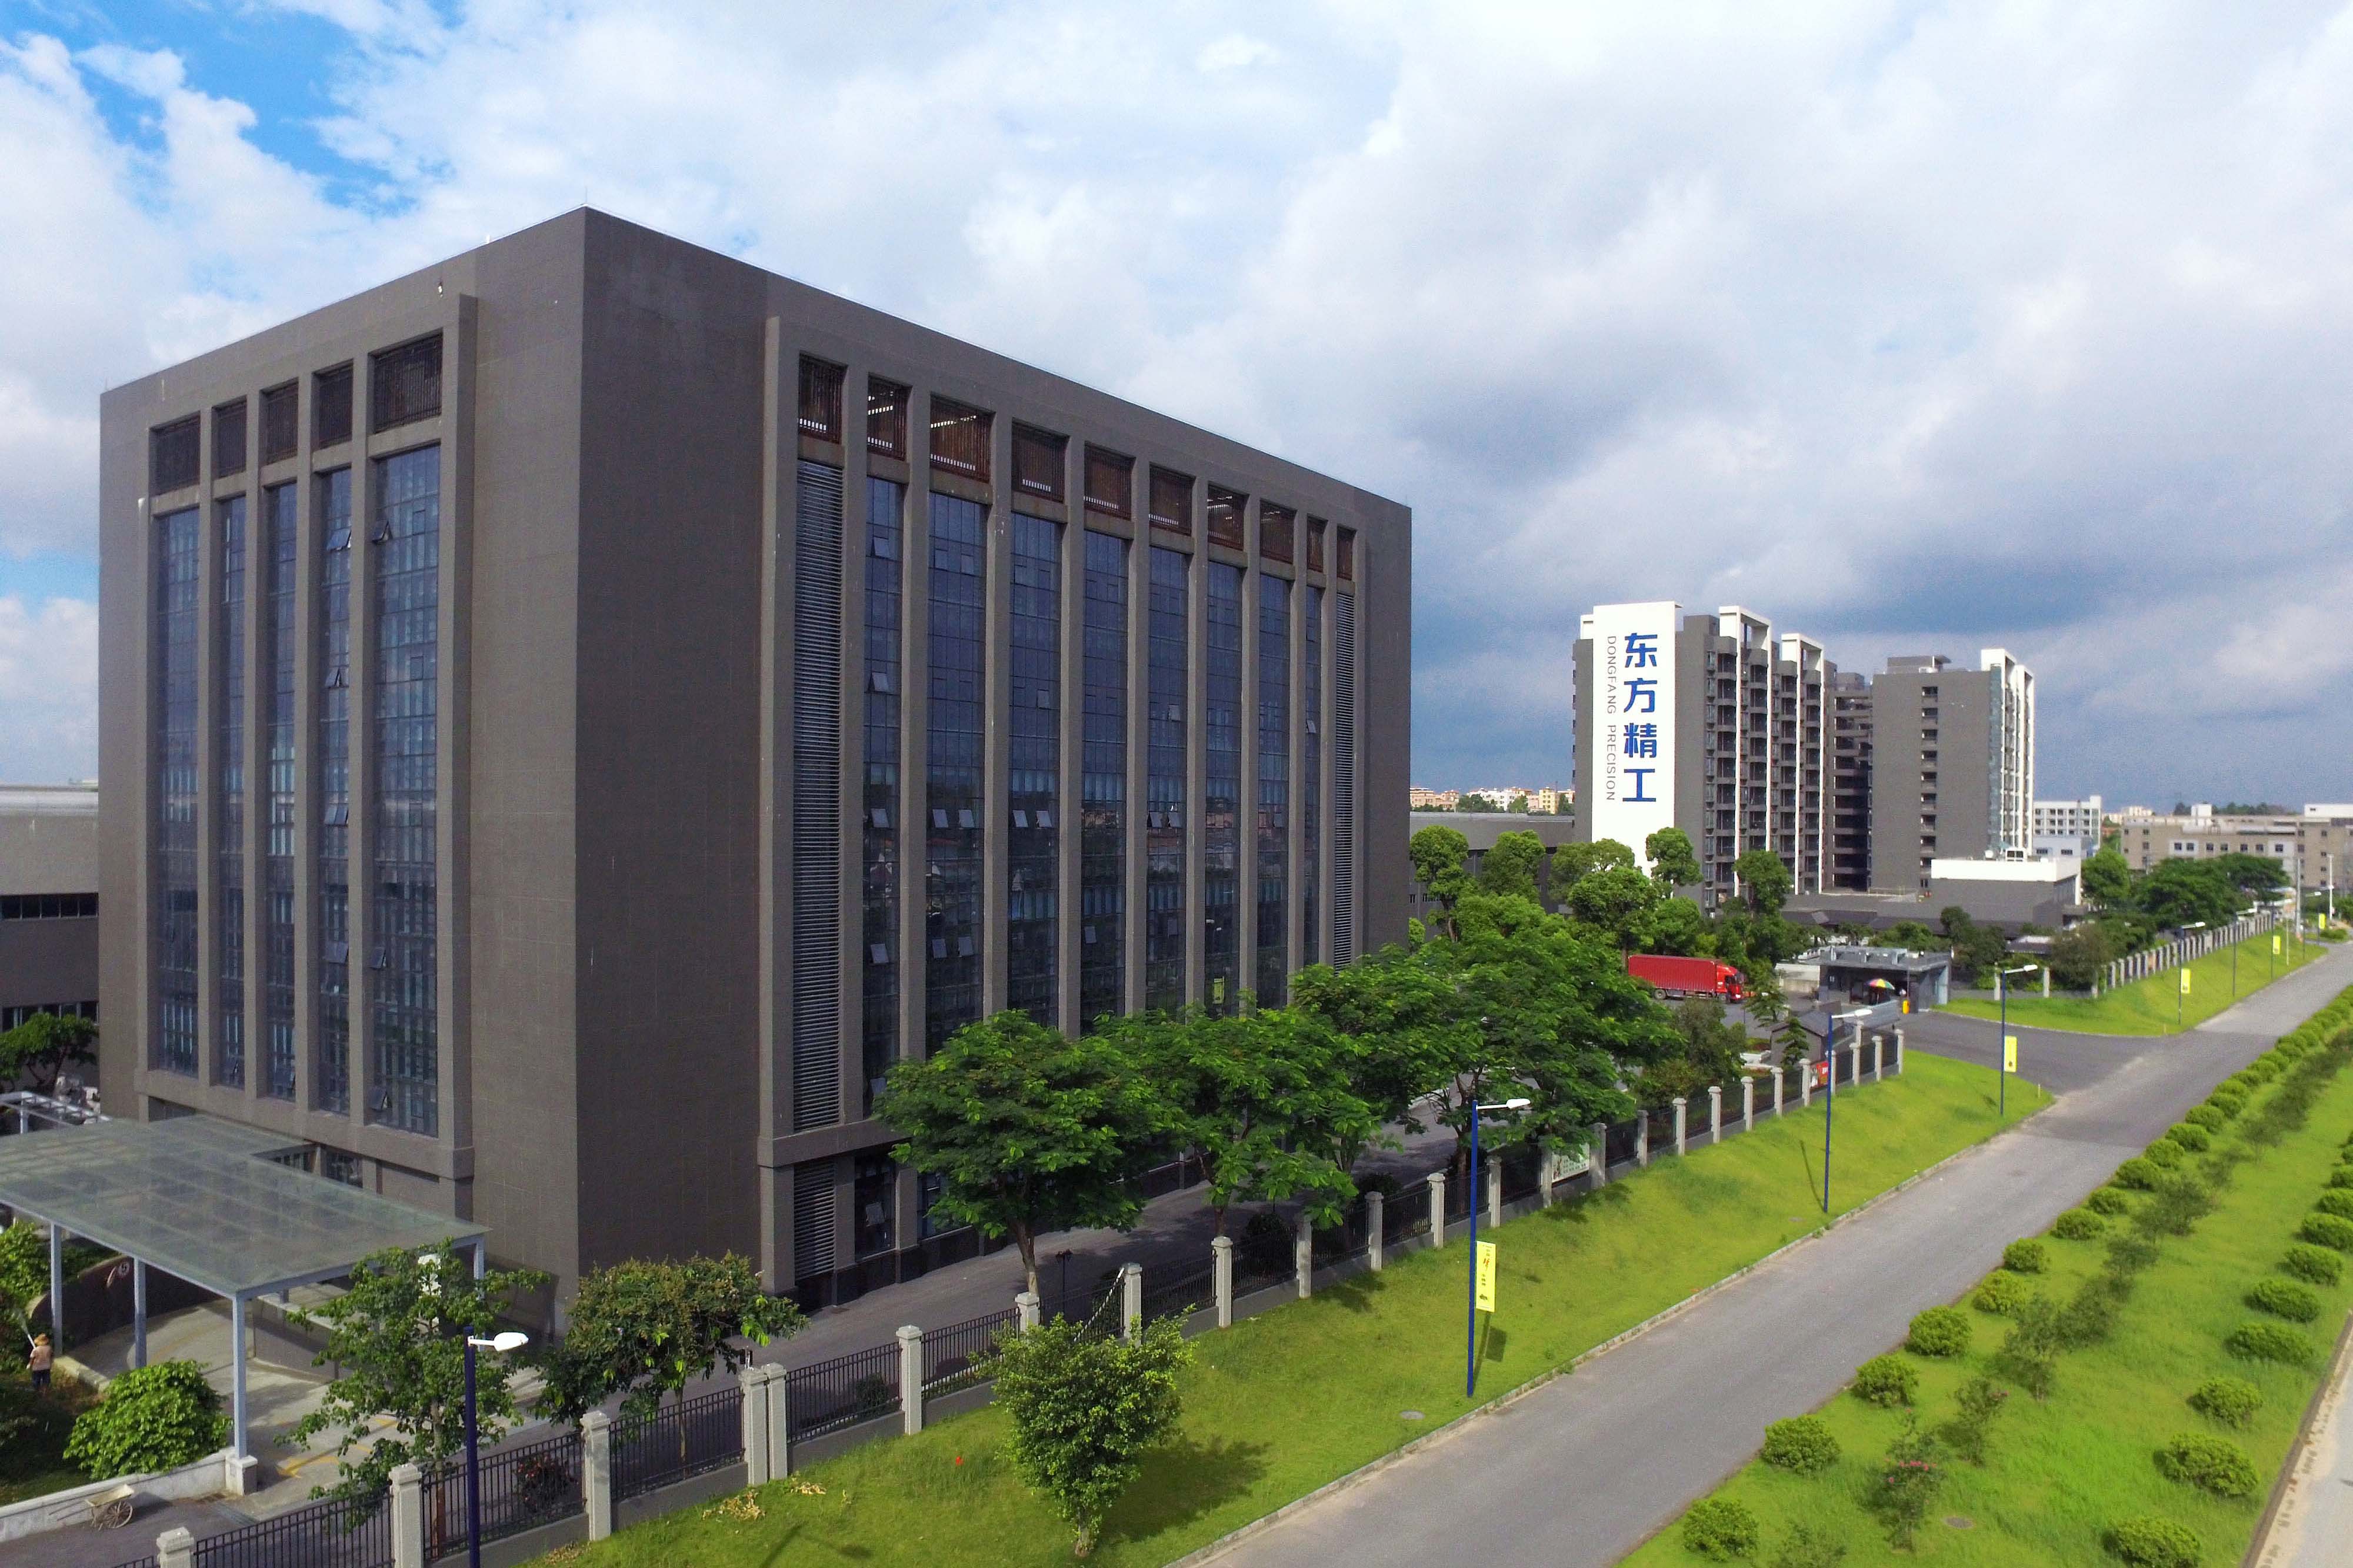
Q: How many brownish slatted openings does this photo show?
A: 15